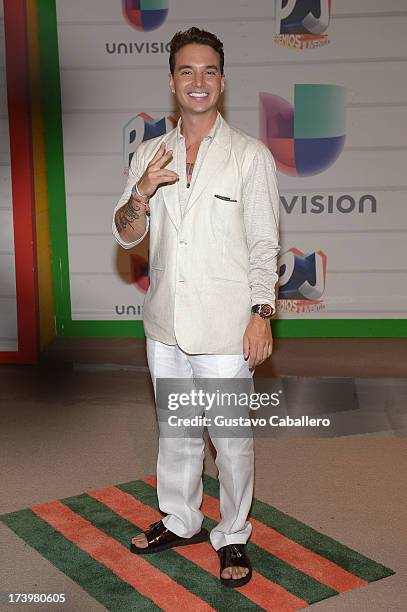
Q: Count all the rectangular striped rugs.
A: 1